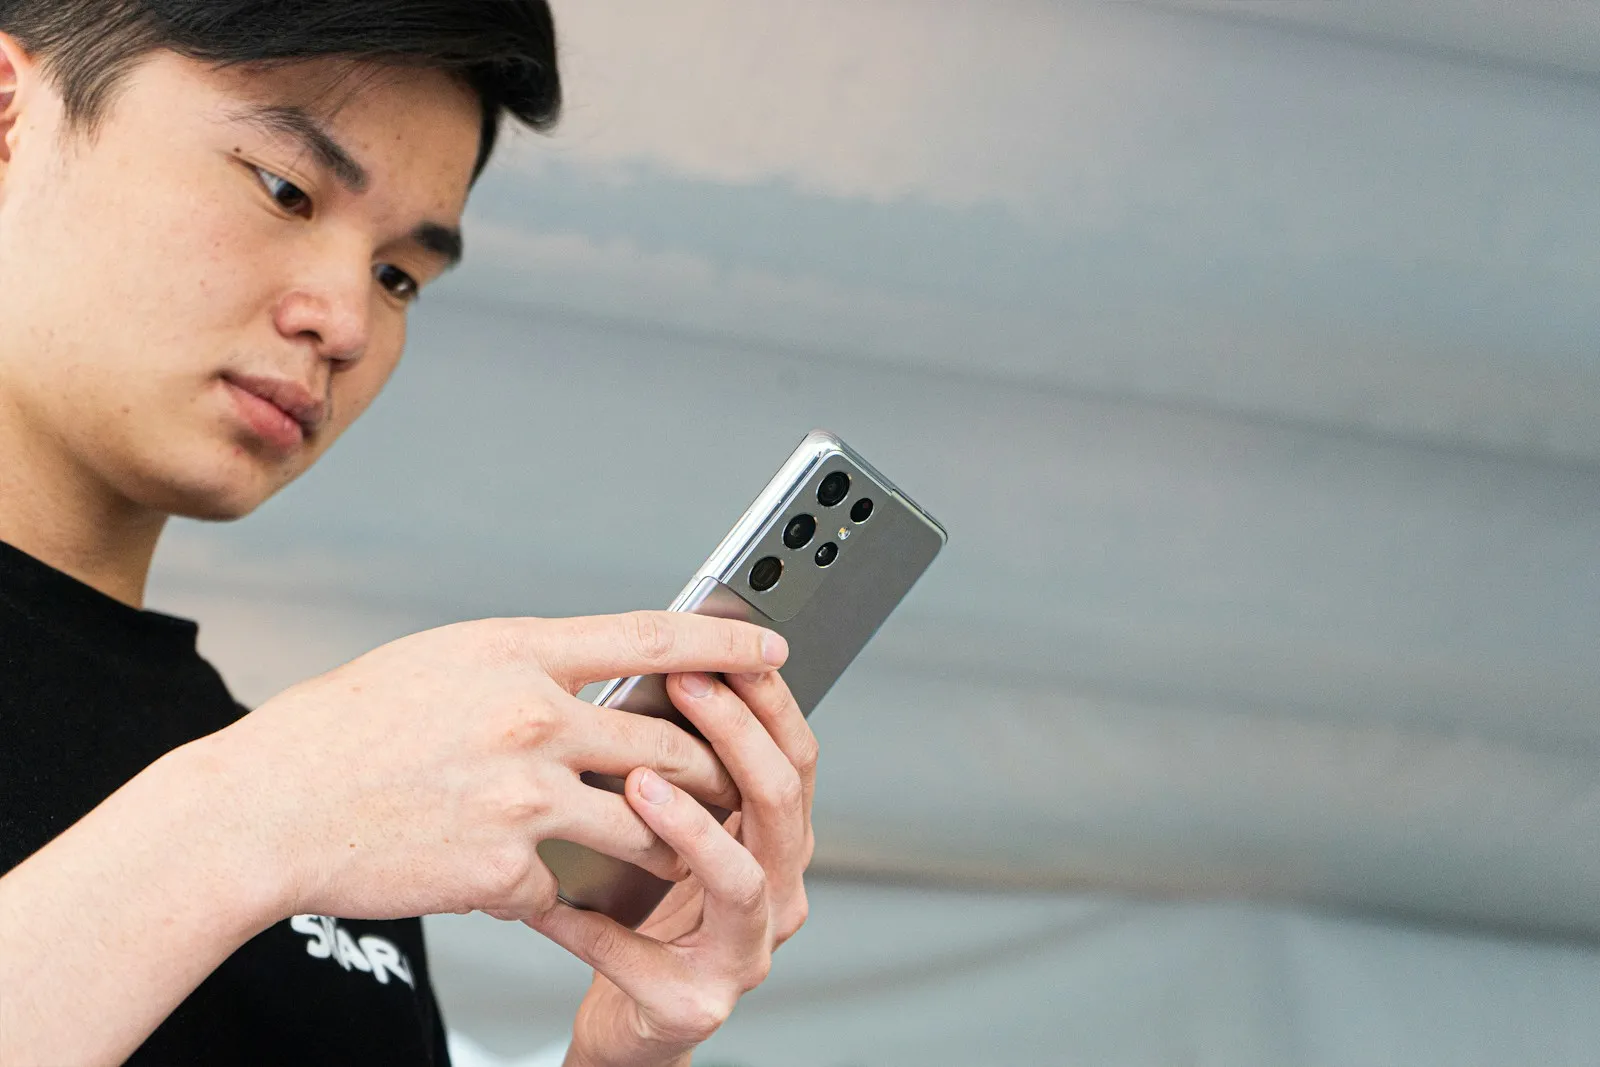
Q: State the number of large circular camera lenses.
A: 3